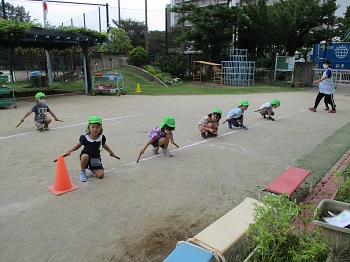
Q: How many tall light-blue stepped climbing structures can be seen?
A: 1